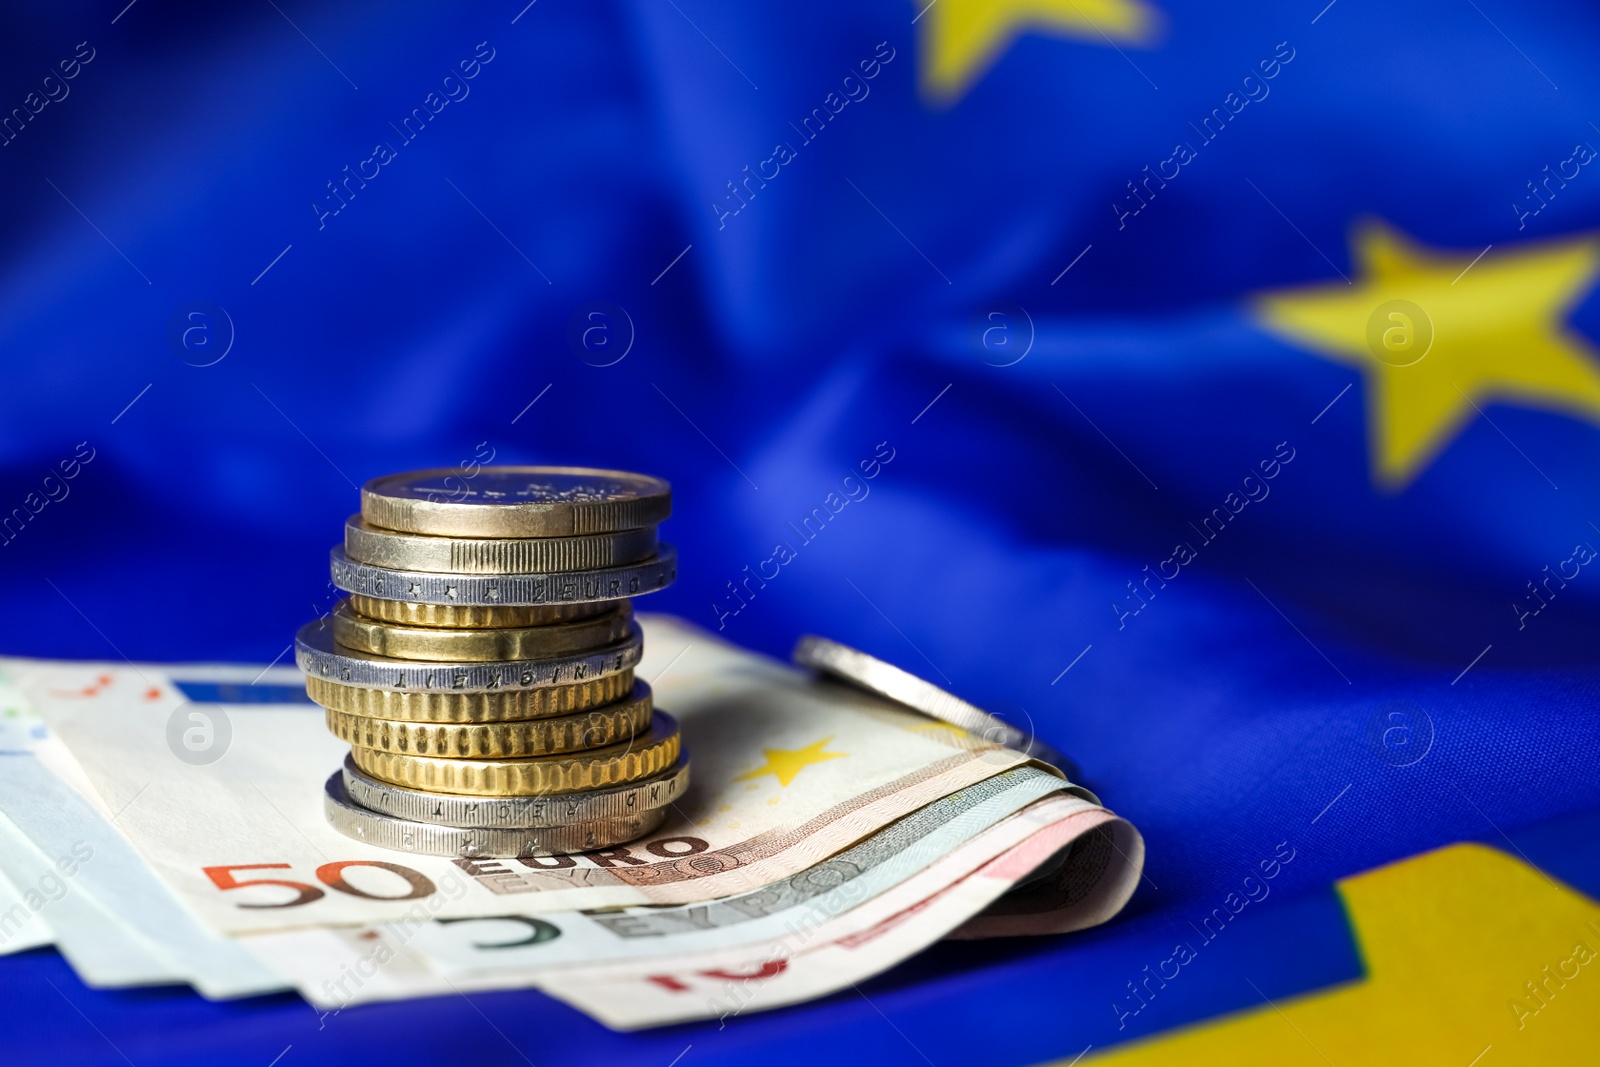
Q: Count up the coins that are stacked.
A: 11